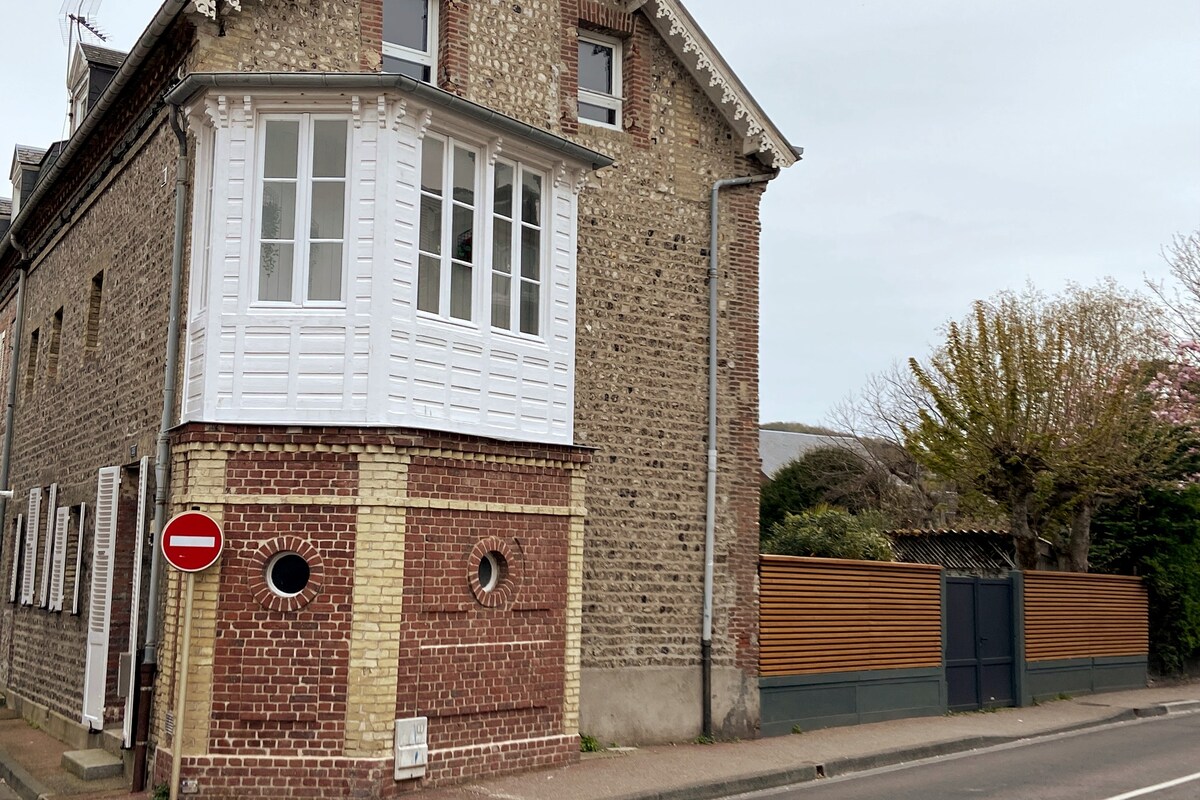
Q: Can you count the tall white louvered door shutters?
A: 2